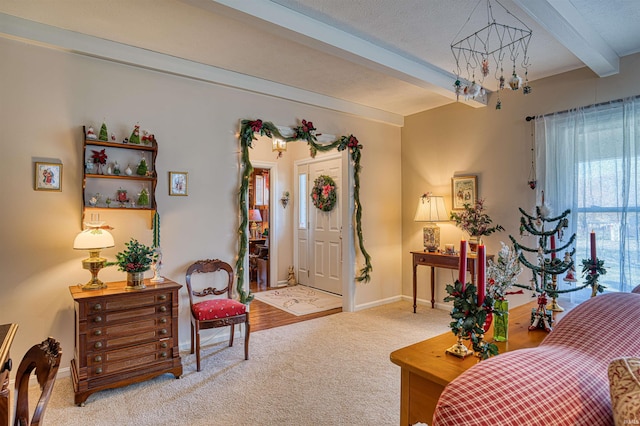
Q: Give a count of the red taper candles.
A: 4